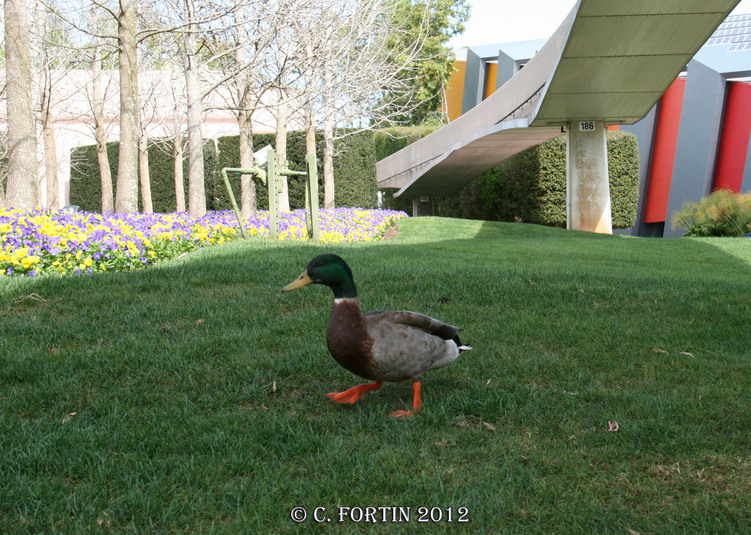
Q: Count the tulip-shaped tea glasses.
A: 0